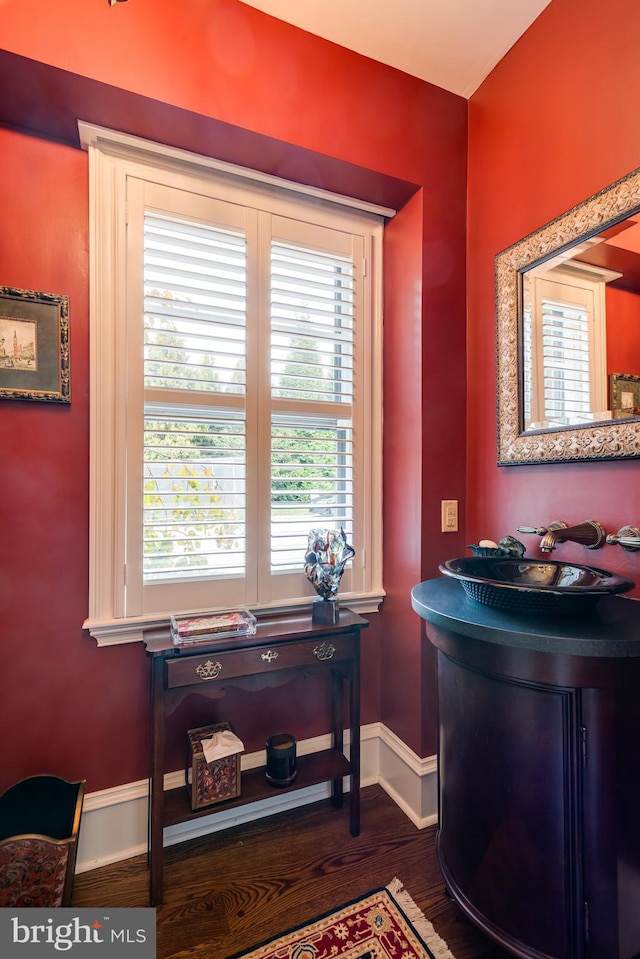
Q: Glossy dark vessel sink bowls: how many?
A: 1